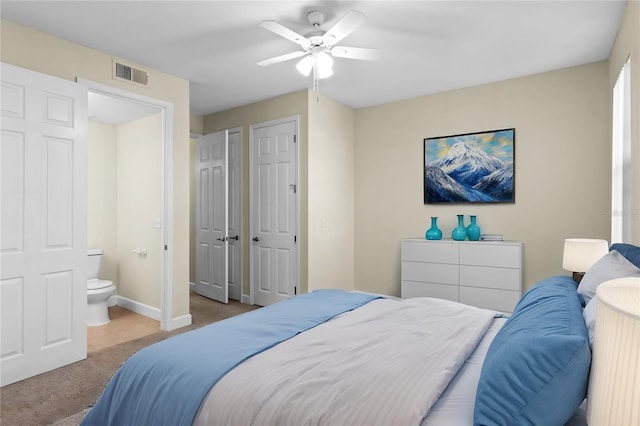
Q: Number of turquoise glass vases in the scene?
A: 3